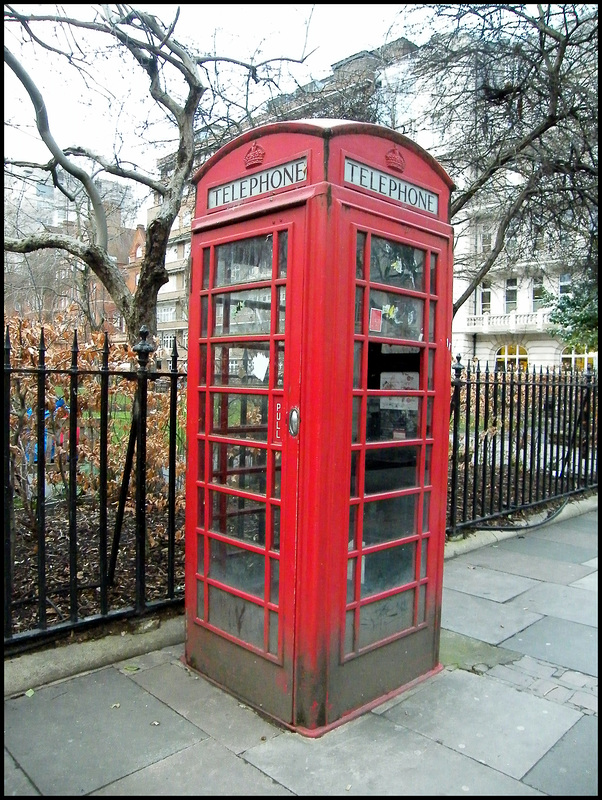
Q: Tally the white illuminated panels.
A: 2